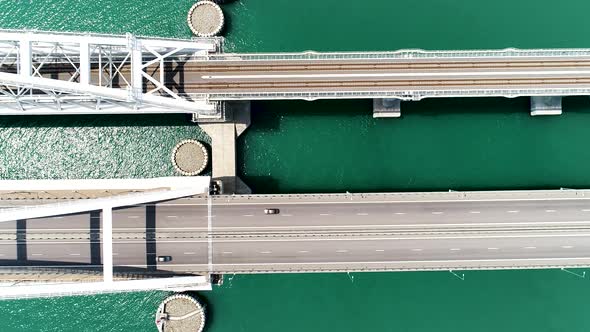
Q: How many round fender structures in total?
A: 3